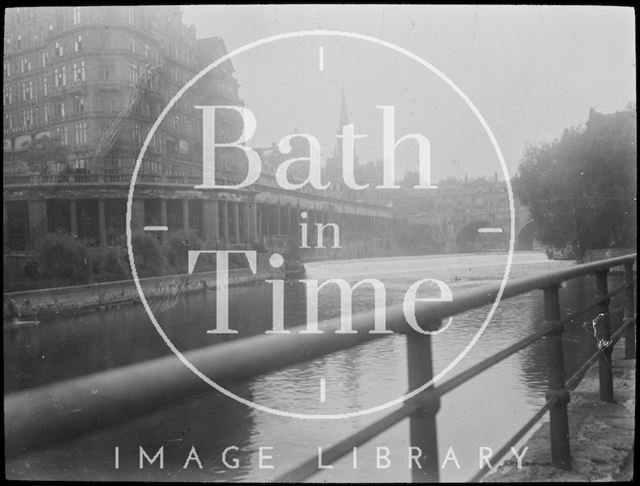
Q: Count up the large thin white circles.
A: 1